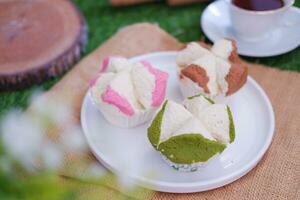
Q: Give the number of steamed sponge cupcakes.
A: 3